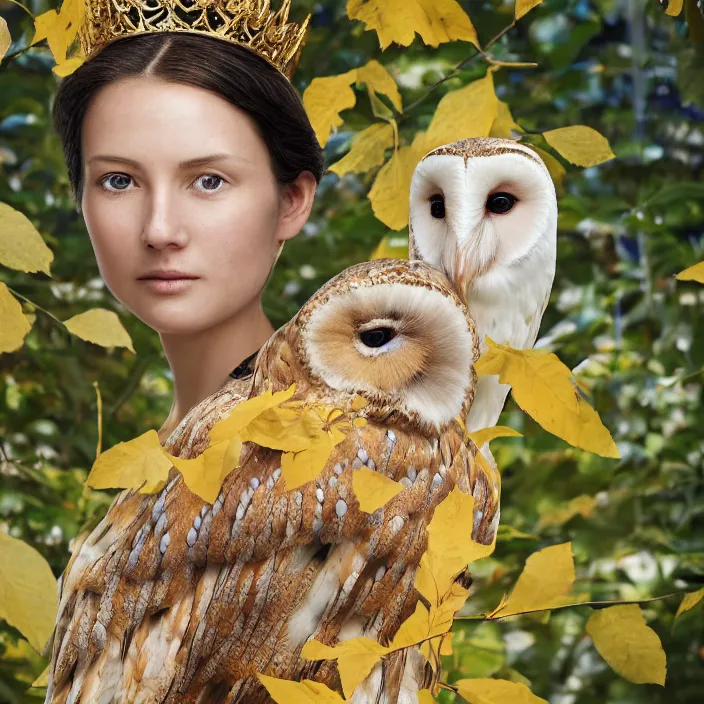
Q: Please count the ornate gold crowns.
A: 1